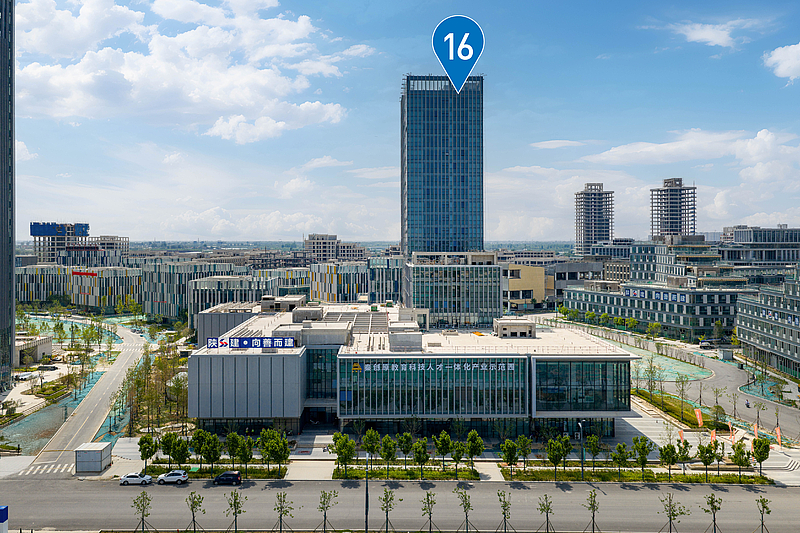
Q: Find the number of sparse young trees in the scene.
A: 14